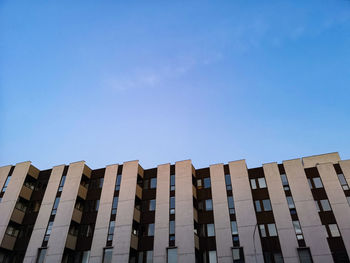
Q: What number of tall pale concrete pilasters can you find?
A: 14